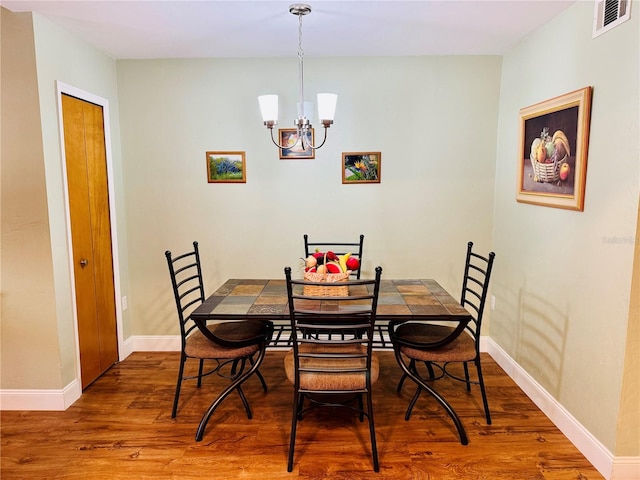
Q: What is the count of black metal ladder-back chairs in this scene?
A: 4